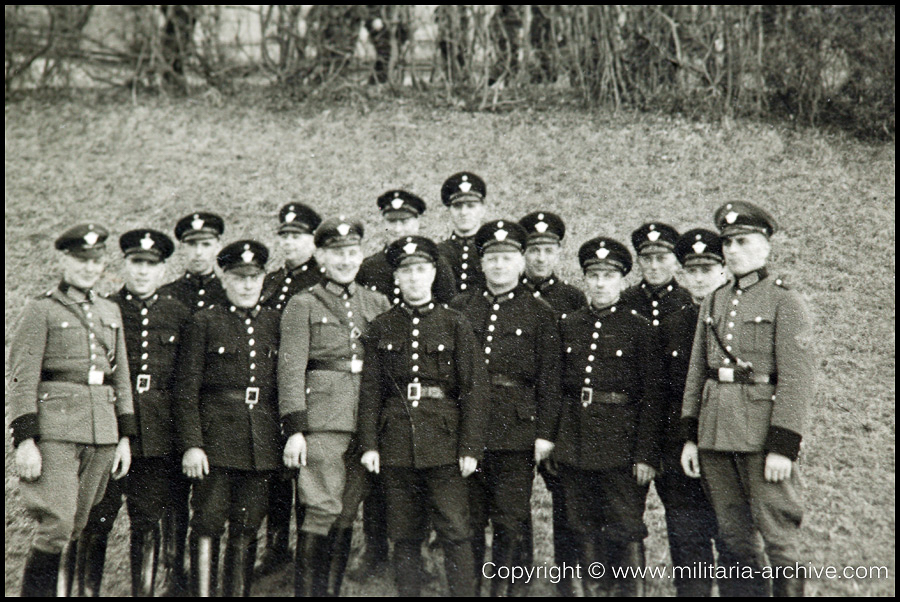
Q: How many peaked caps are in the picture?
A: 15